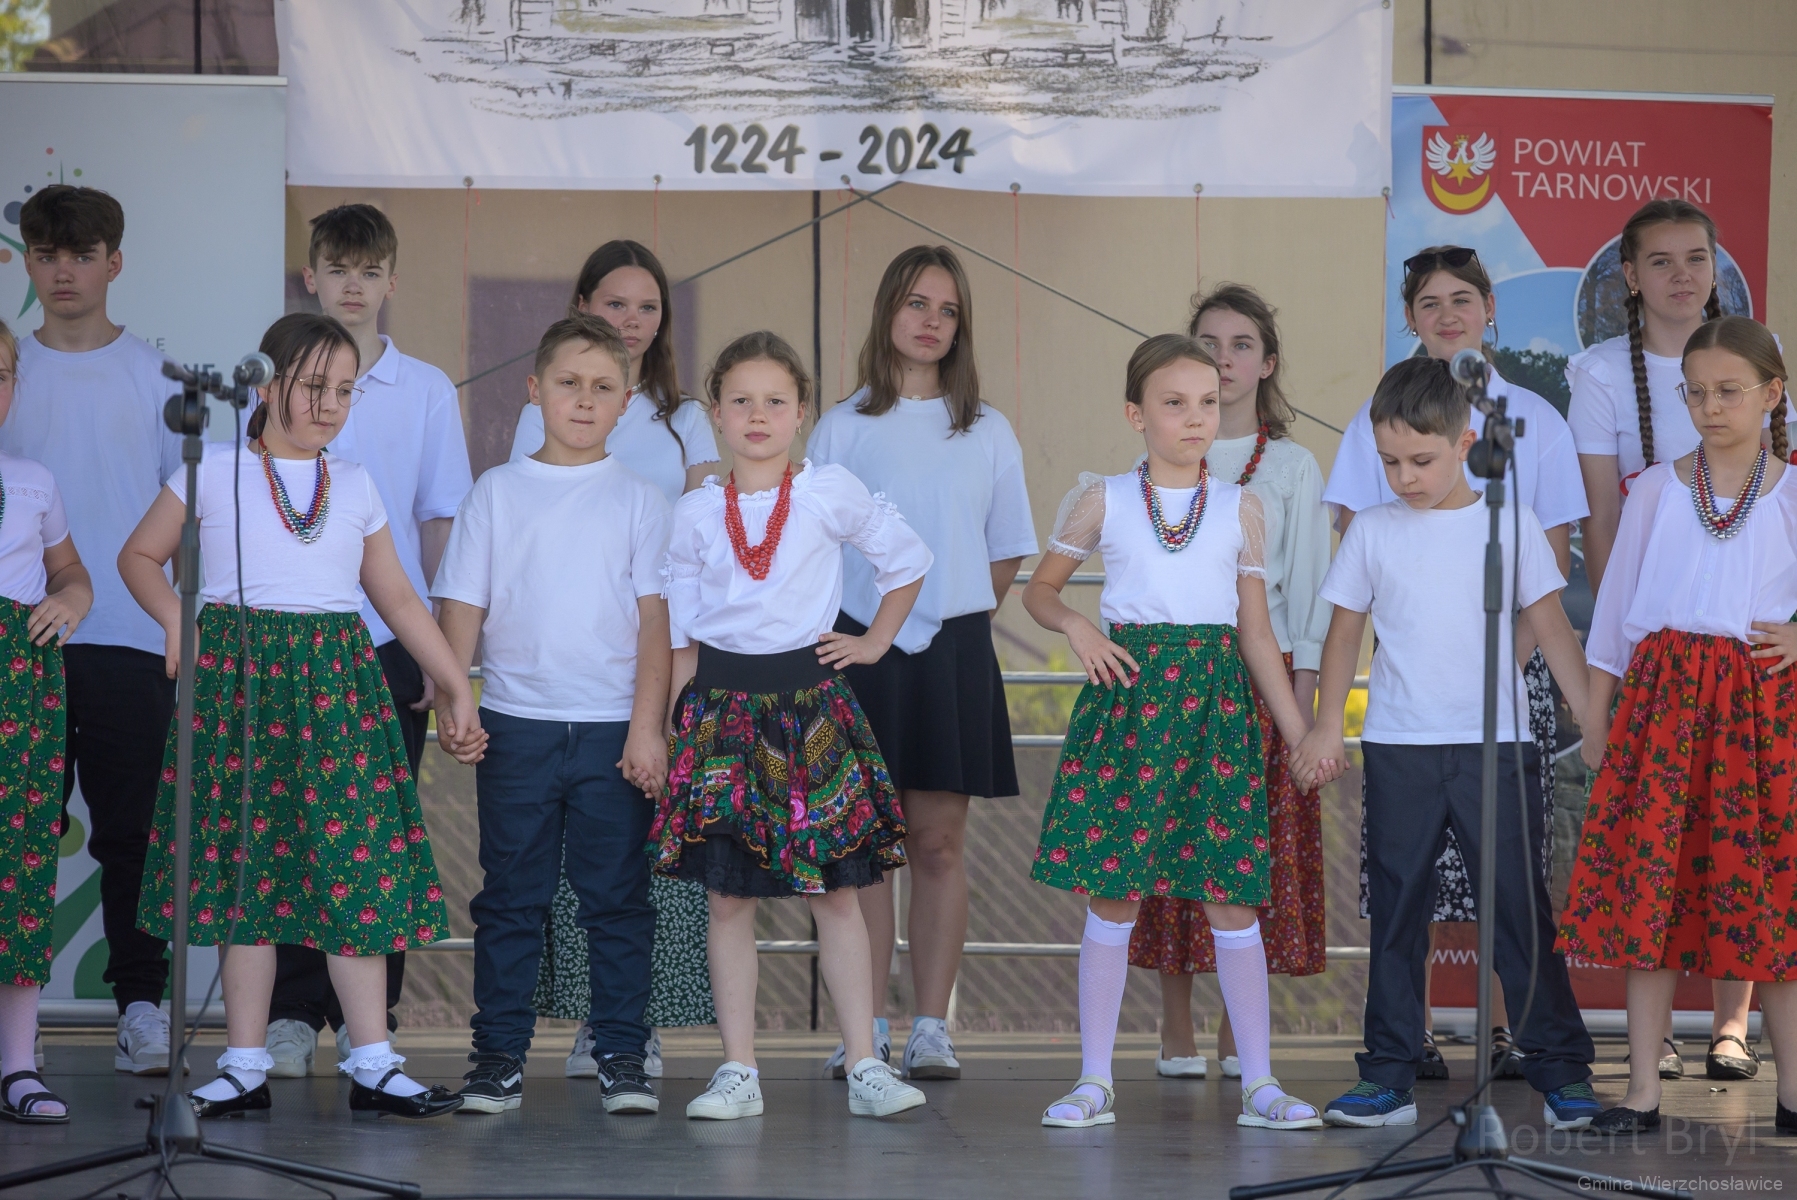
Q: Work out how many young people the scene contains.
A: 14